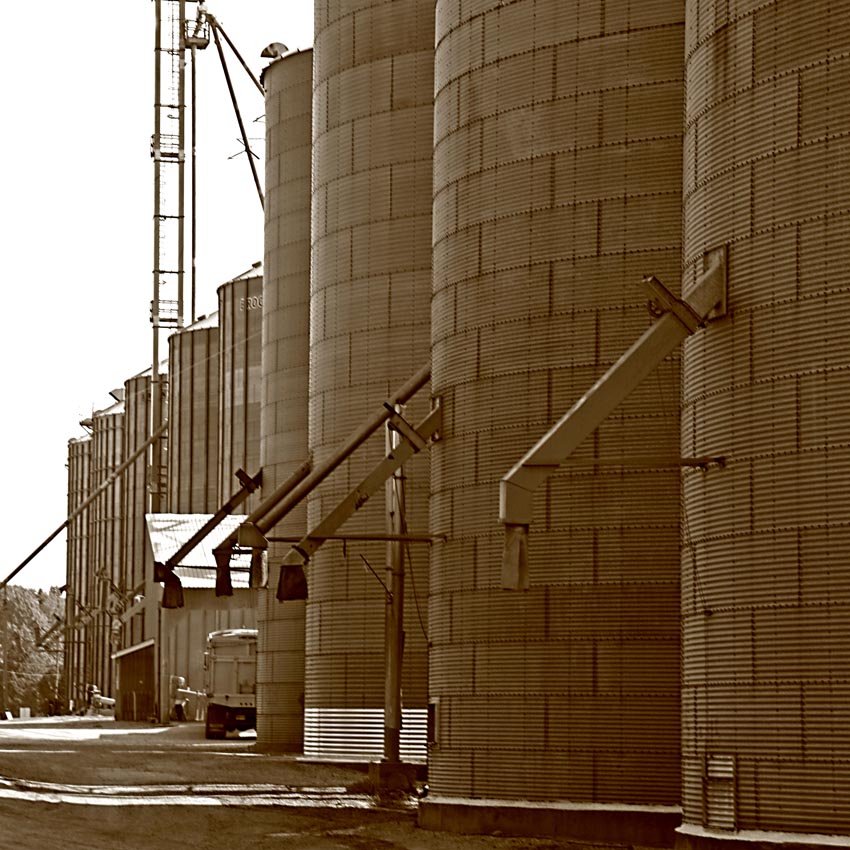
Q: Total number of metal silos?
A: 9